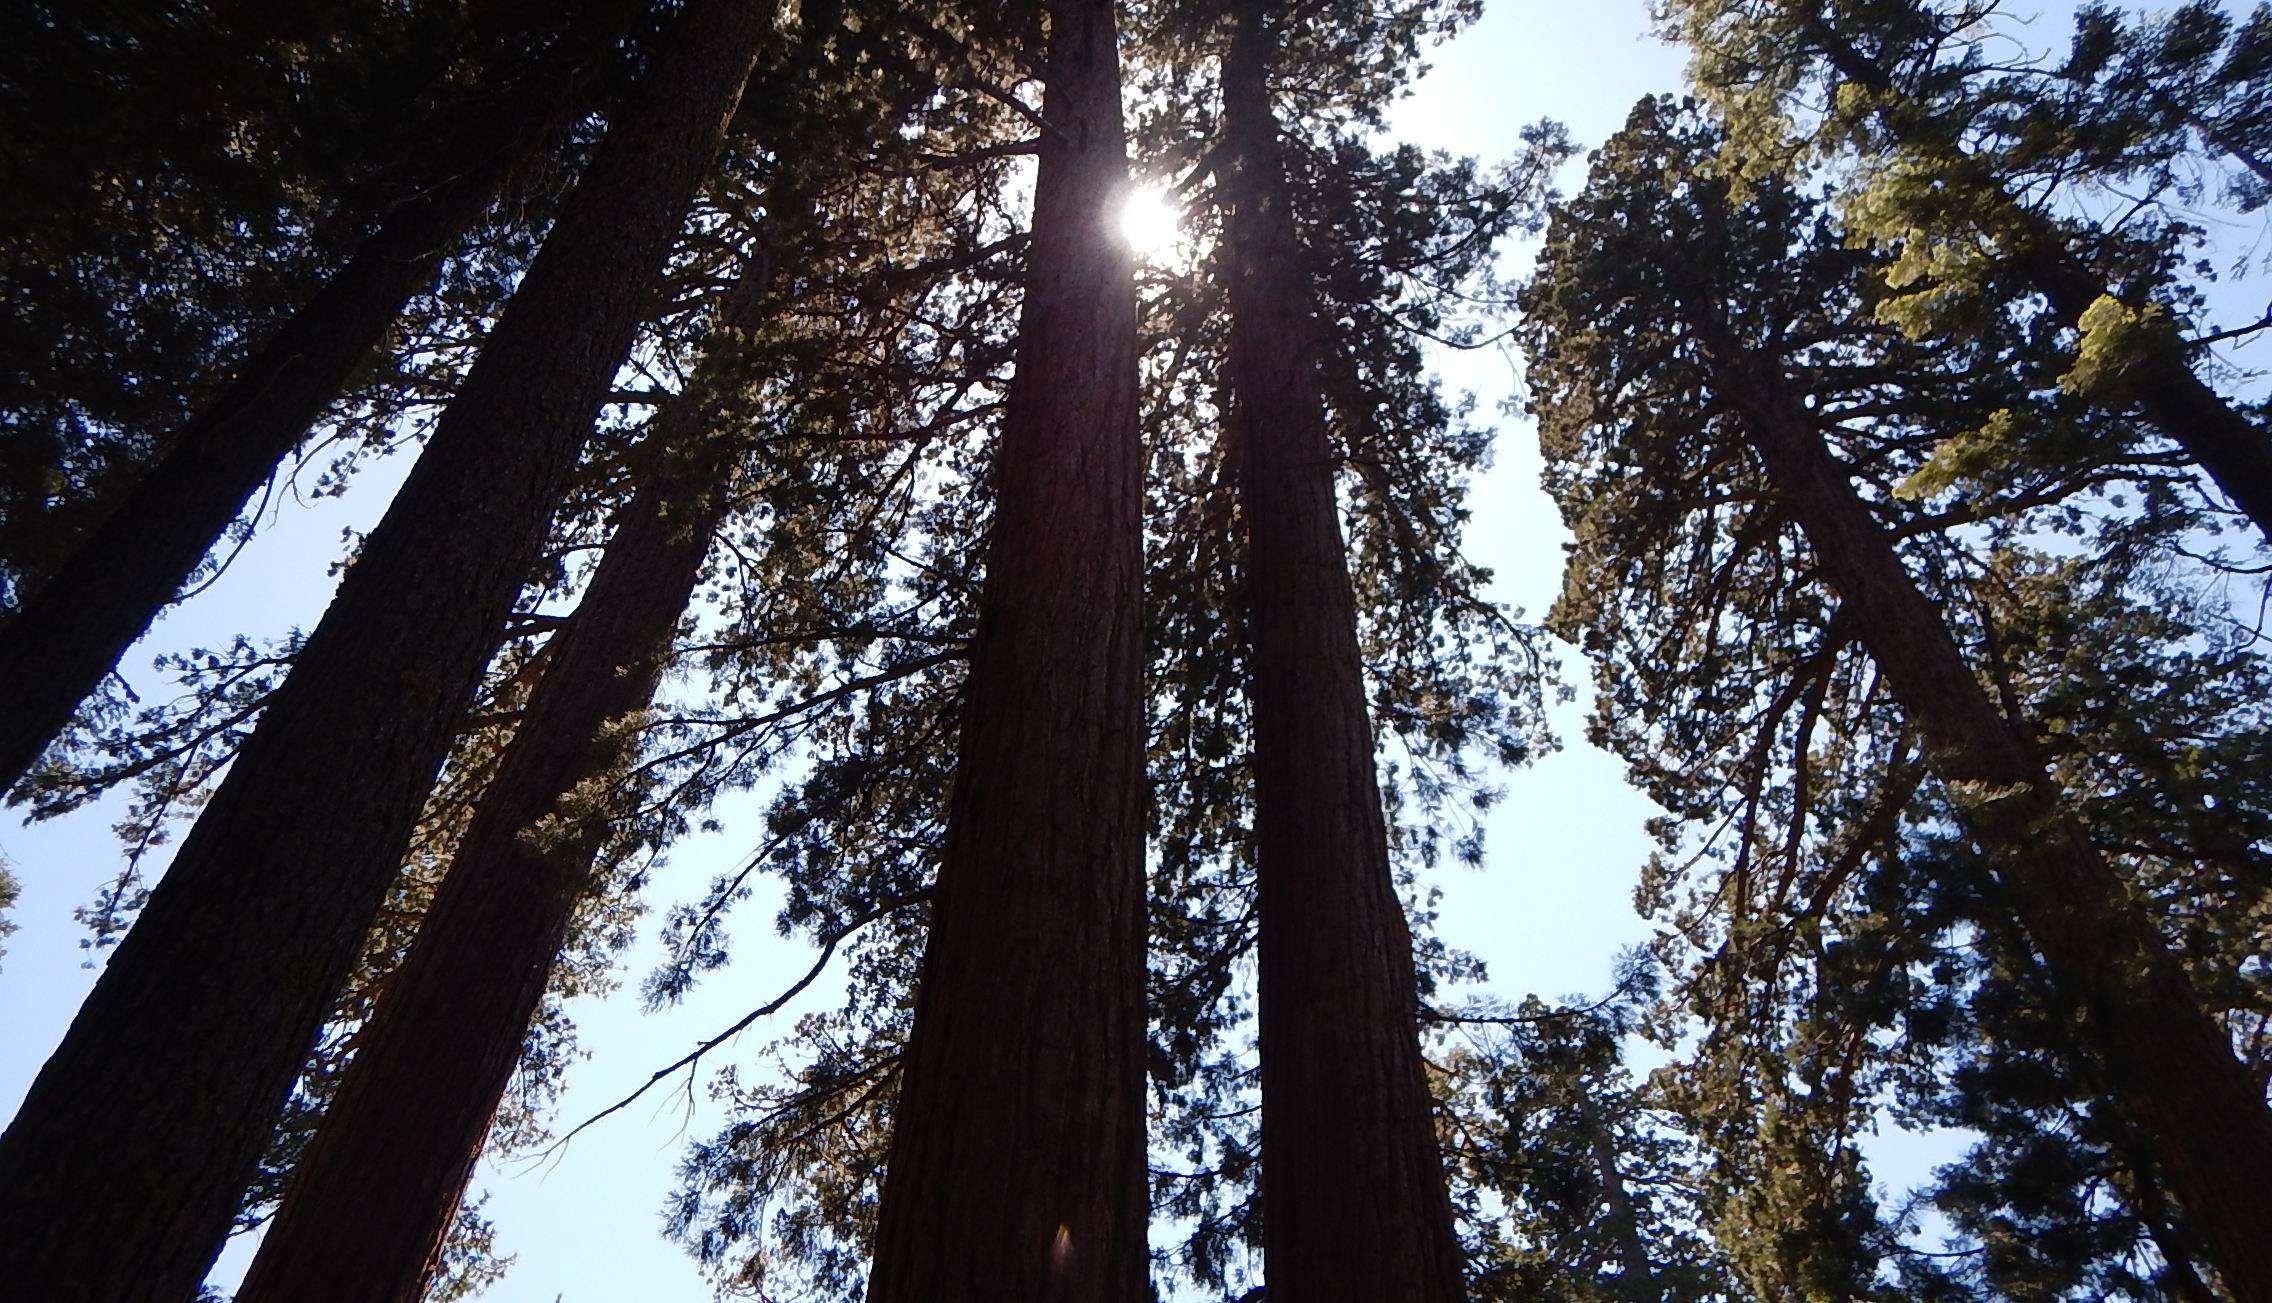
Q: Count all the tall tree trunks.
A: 7